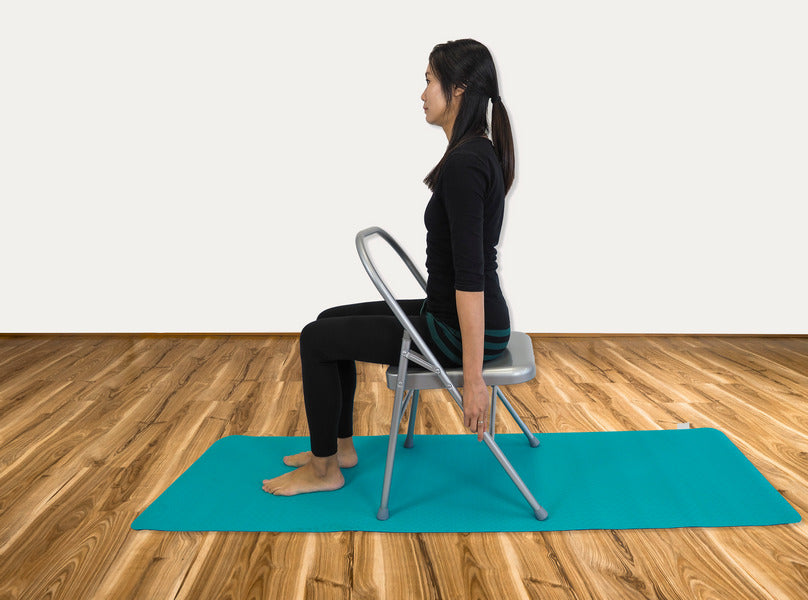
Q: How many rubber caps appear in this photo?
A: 4